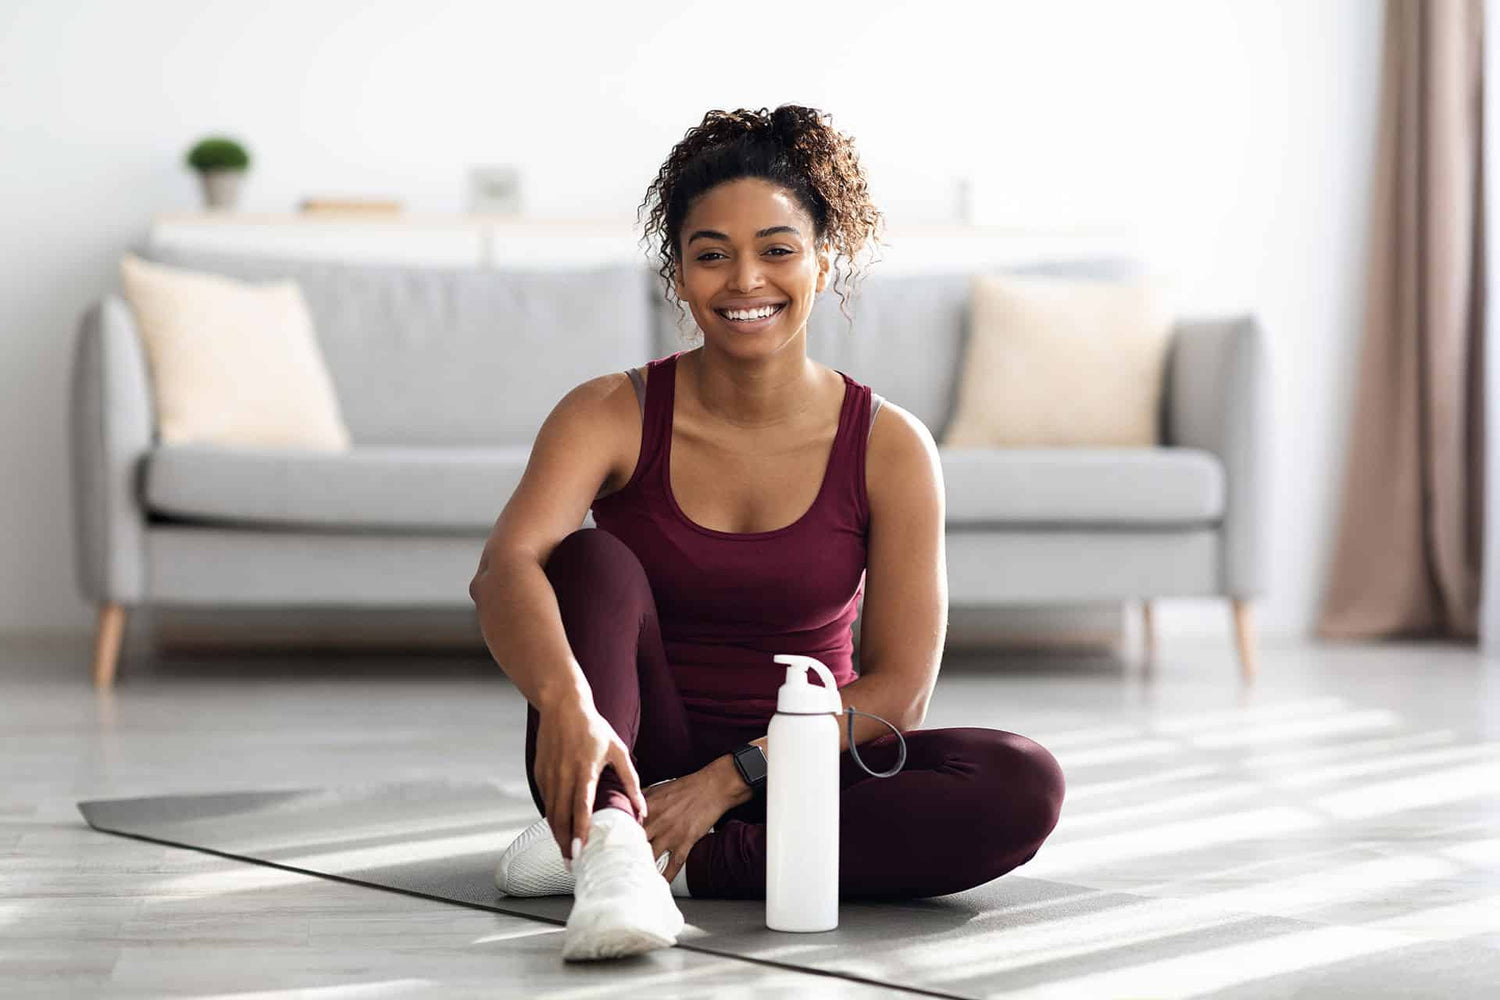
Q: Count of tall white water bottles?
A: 1